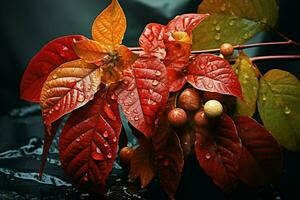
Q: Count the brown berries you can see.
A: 5